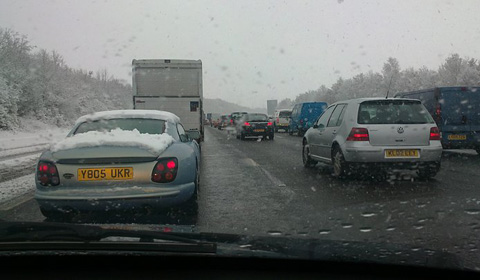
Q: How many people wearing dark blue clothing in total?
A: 0